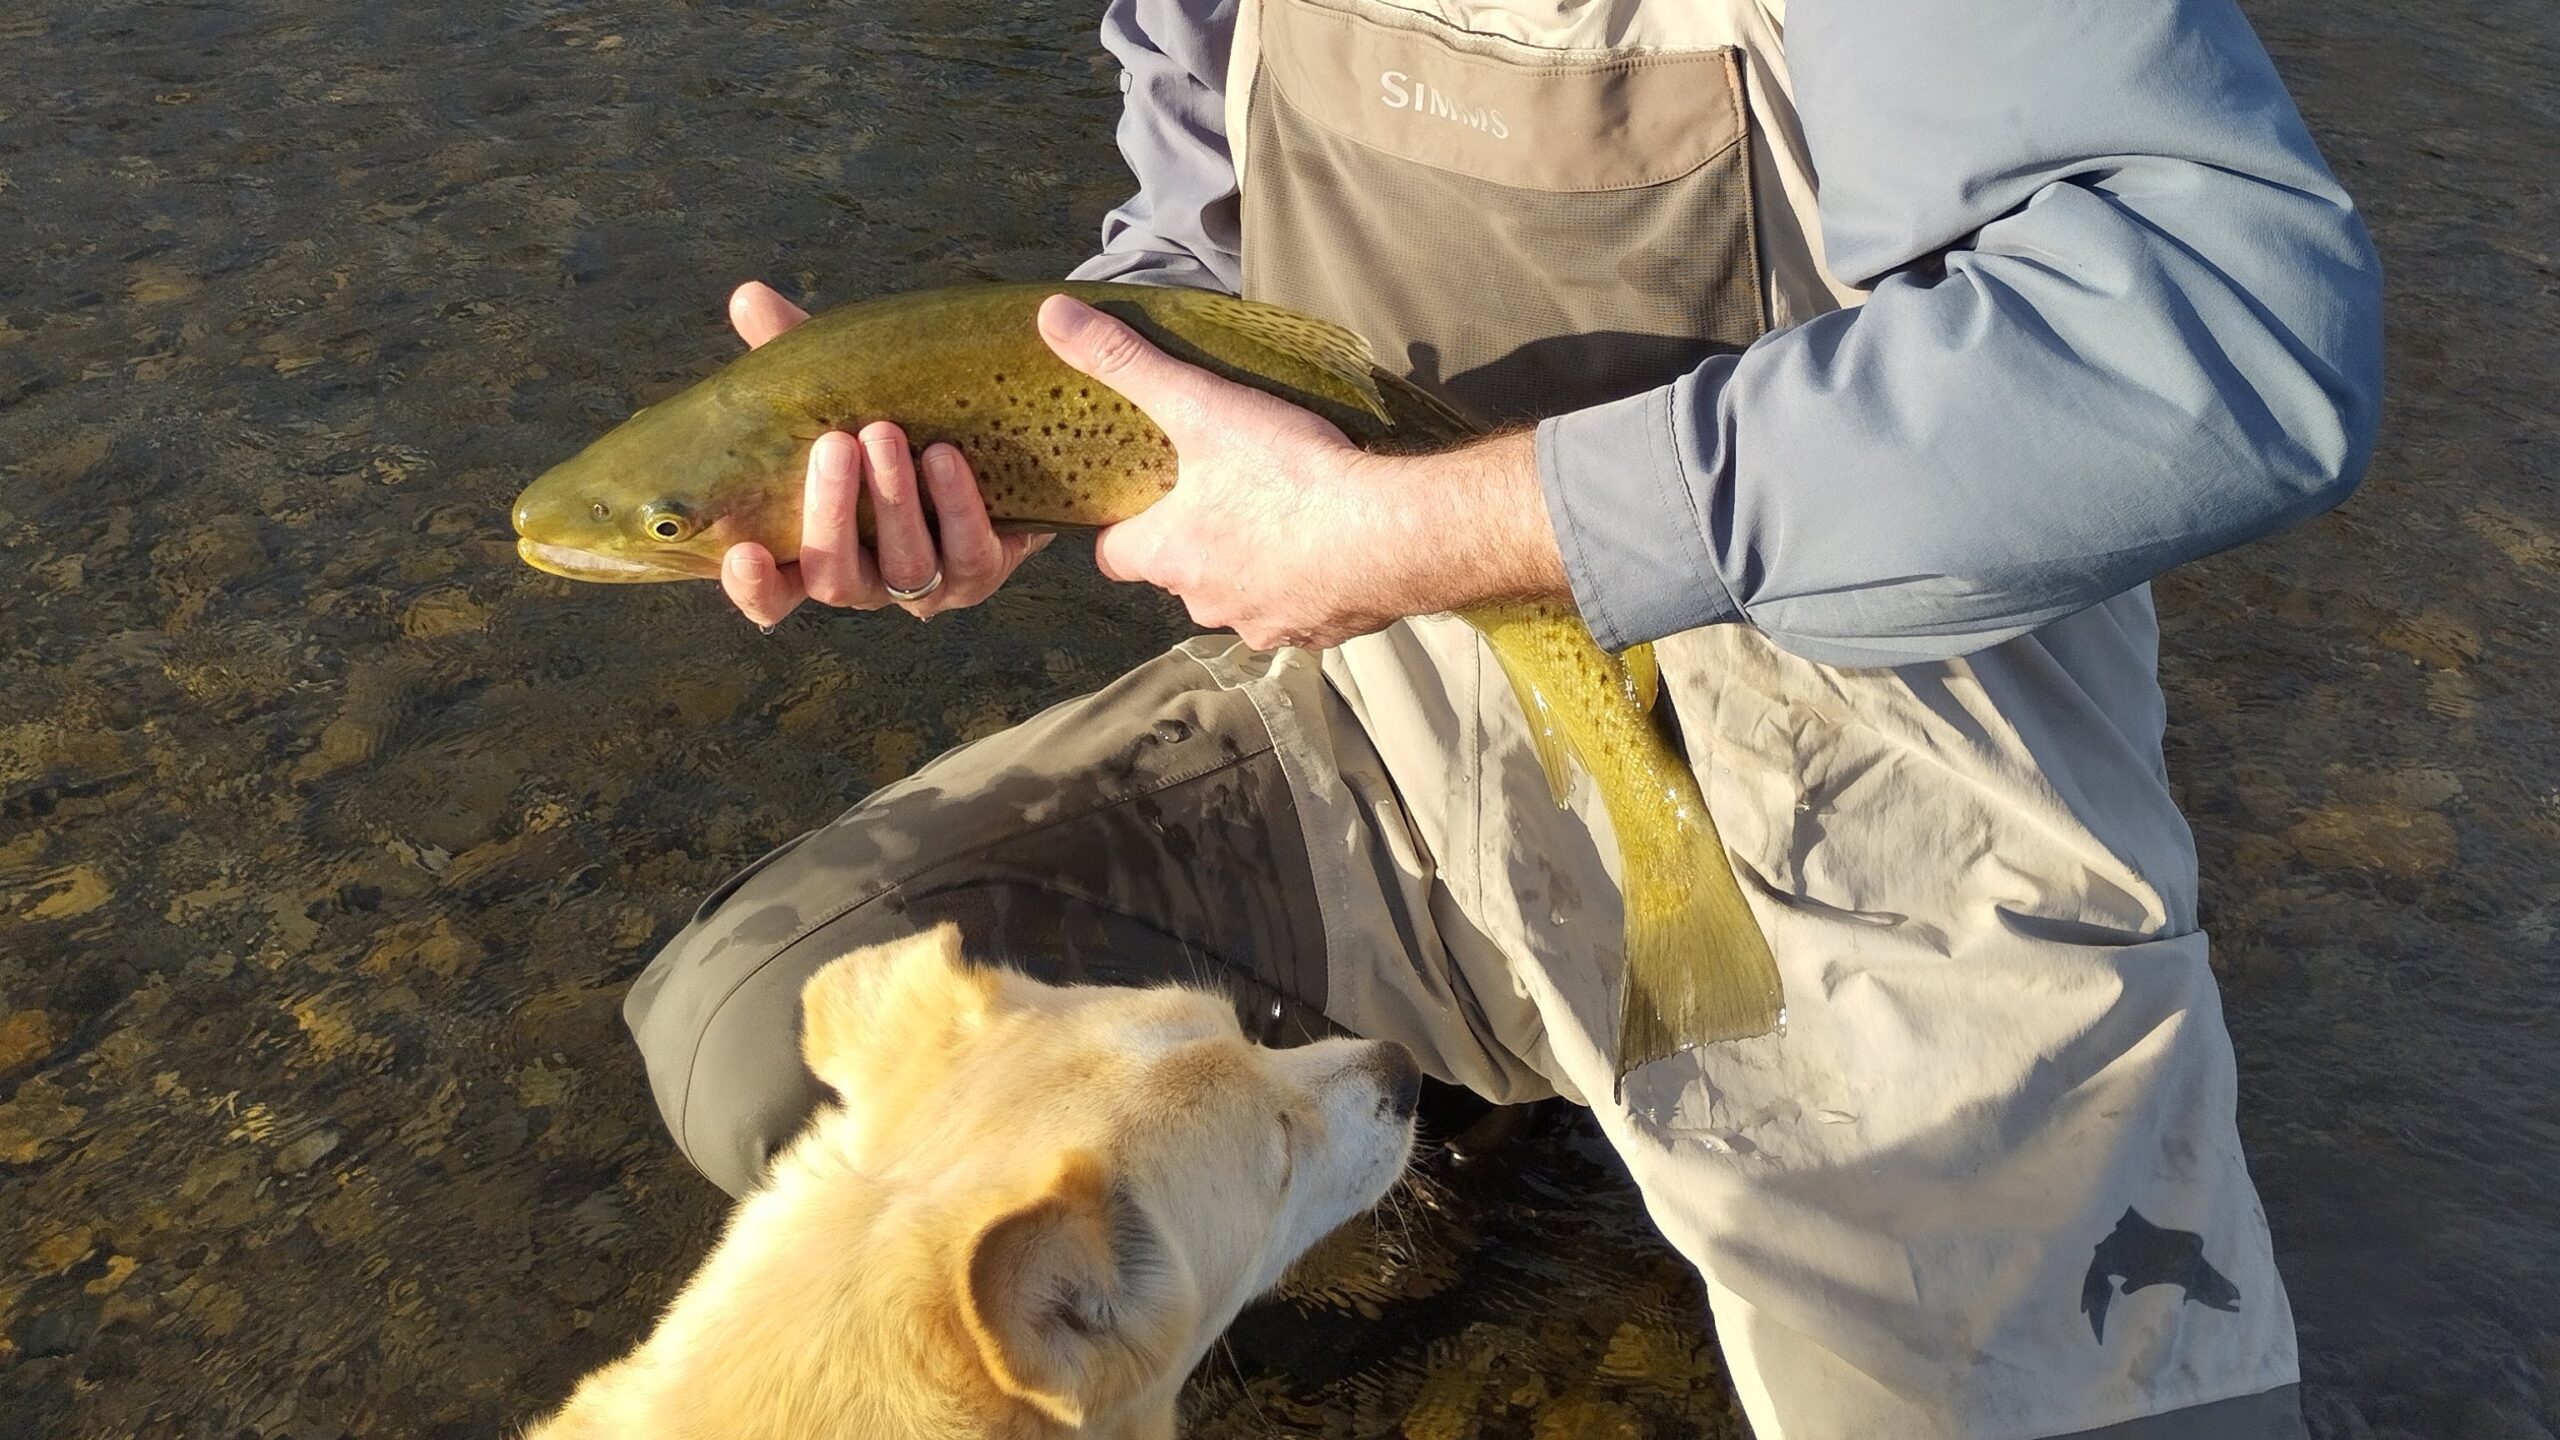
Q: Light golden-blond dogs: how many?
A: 1